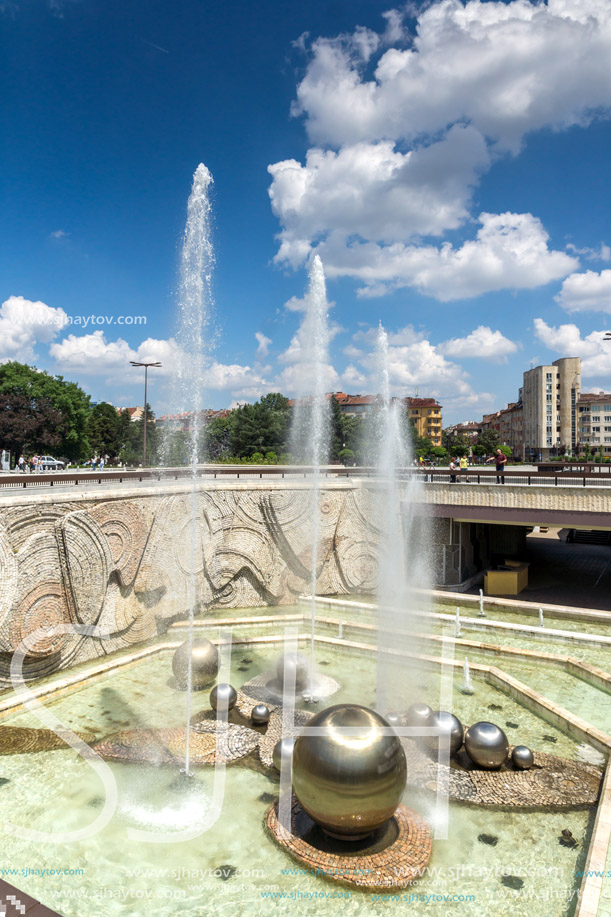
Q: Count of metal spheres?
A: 11